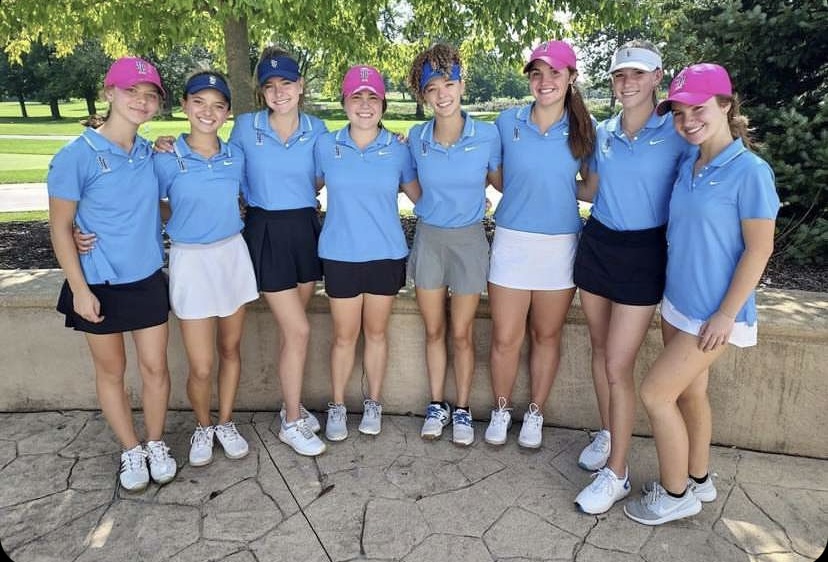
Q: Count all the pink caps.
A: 4